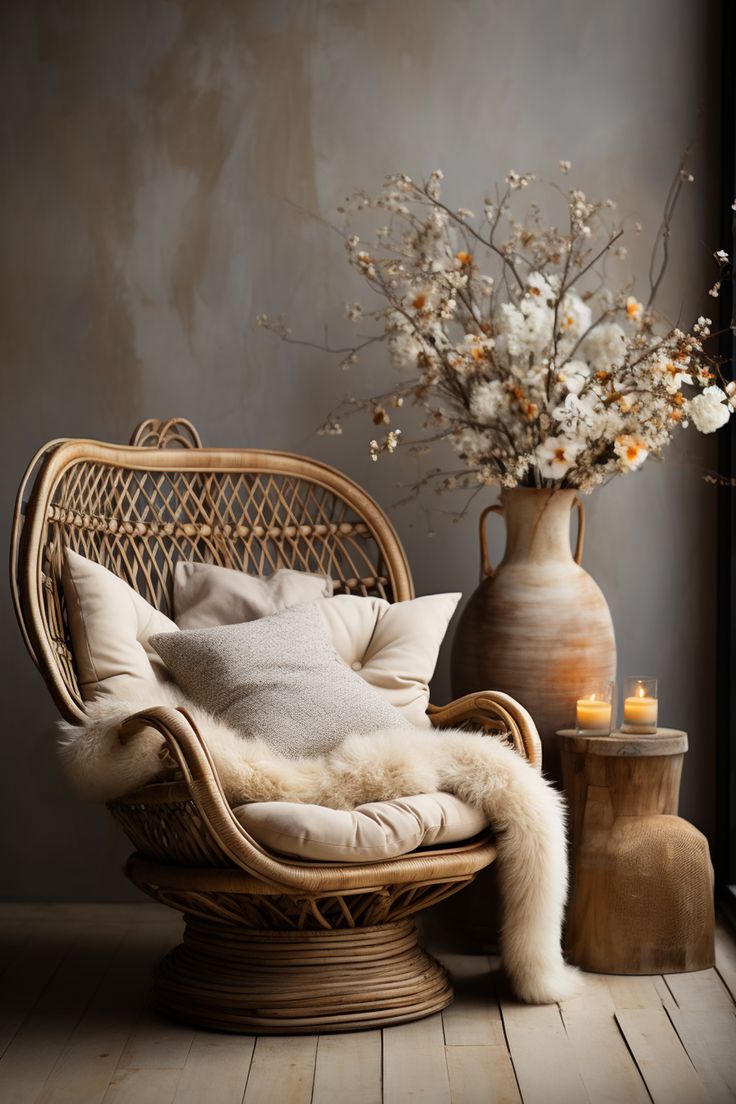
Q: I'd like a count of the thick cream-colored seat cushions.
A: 1